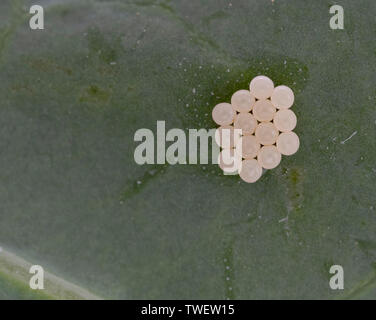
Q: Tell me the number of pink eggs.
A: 14